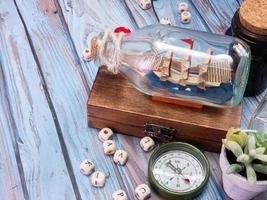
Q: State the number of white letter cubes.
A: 13